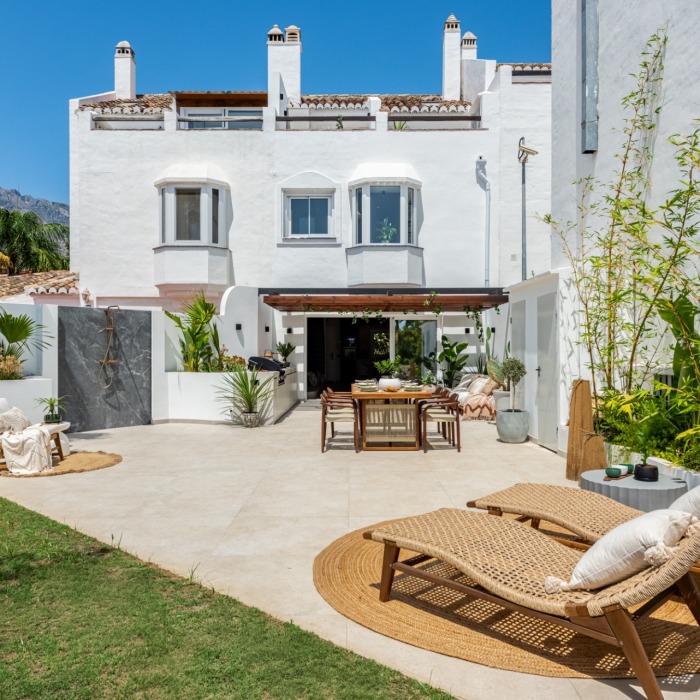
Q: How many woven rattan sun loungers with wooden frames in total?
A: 2